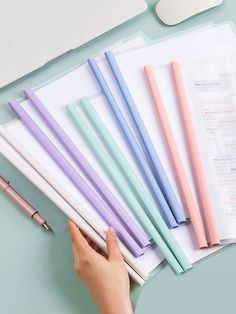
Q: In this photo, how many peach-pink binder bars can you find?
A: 2